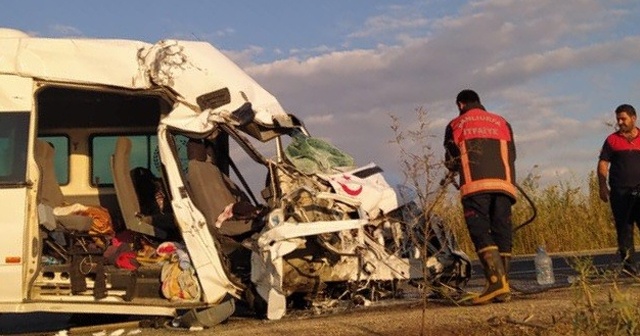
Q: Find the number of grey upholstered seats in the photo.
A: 3